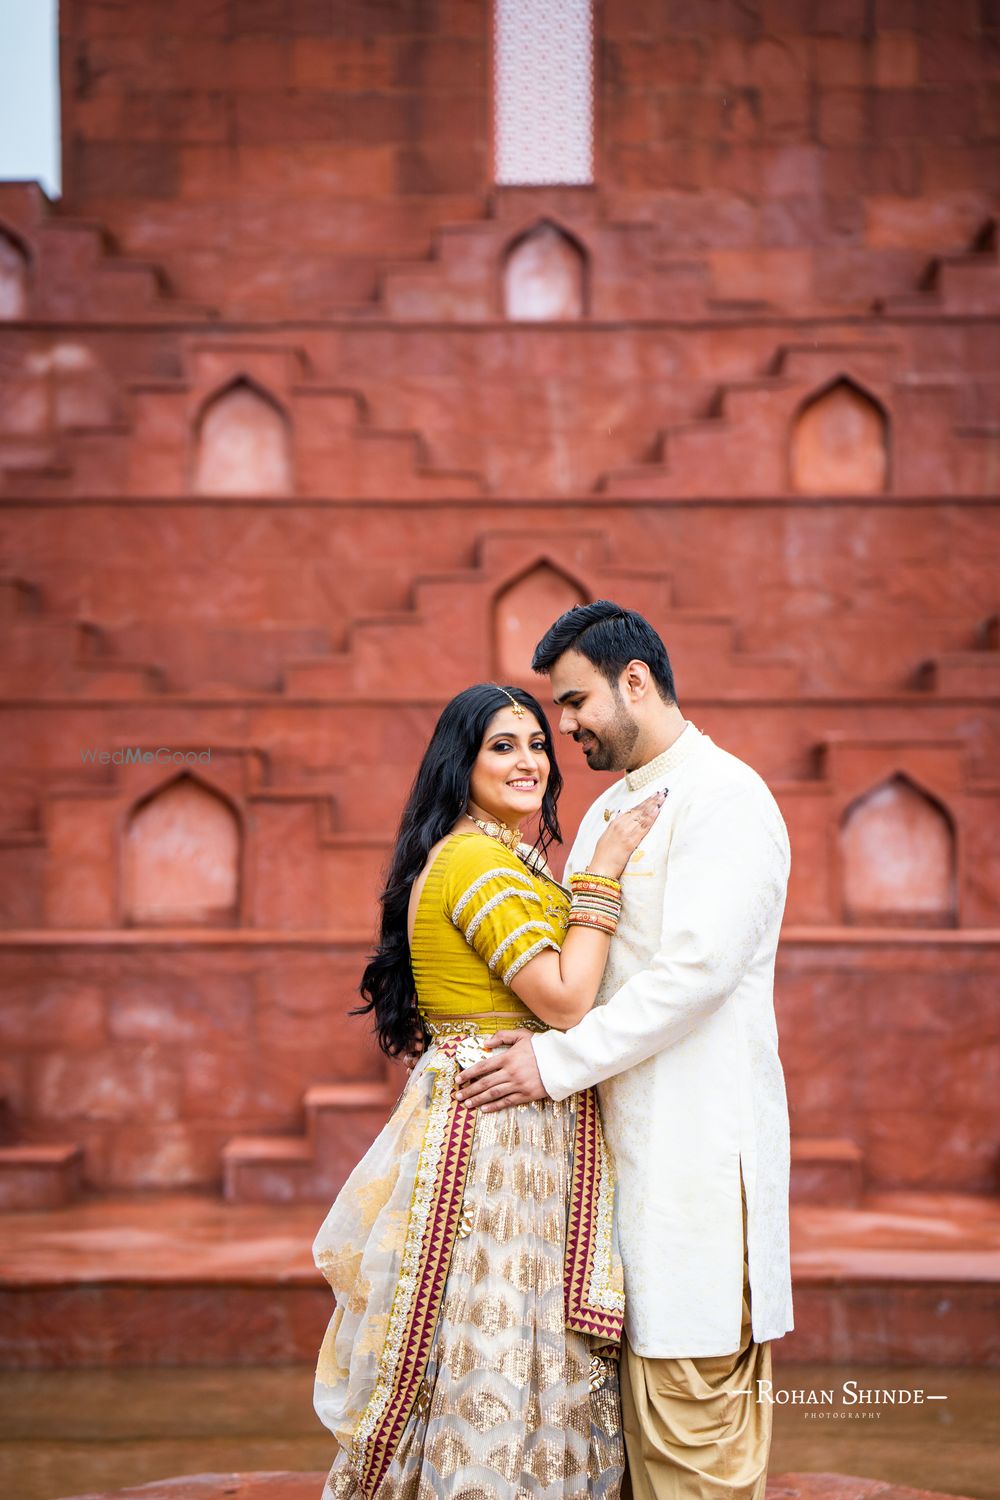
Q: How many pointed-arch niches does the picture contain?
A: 7